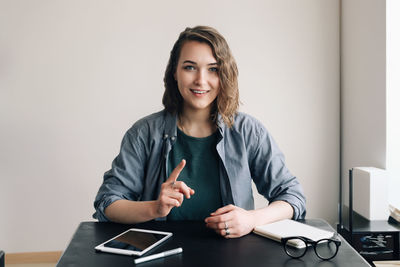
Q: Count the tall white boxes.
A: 1